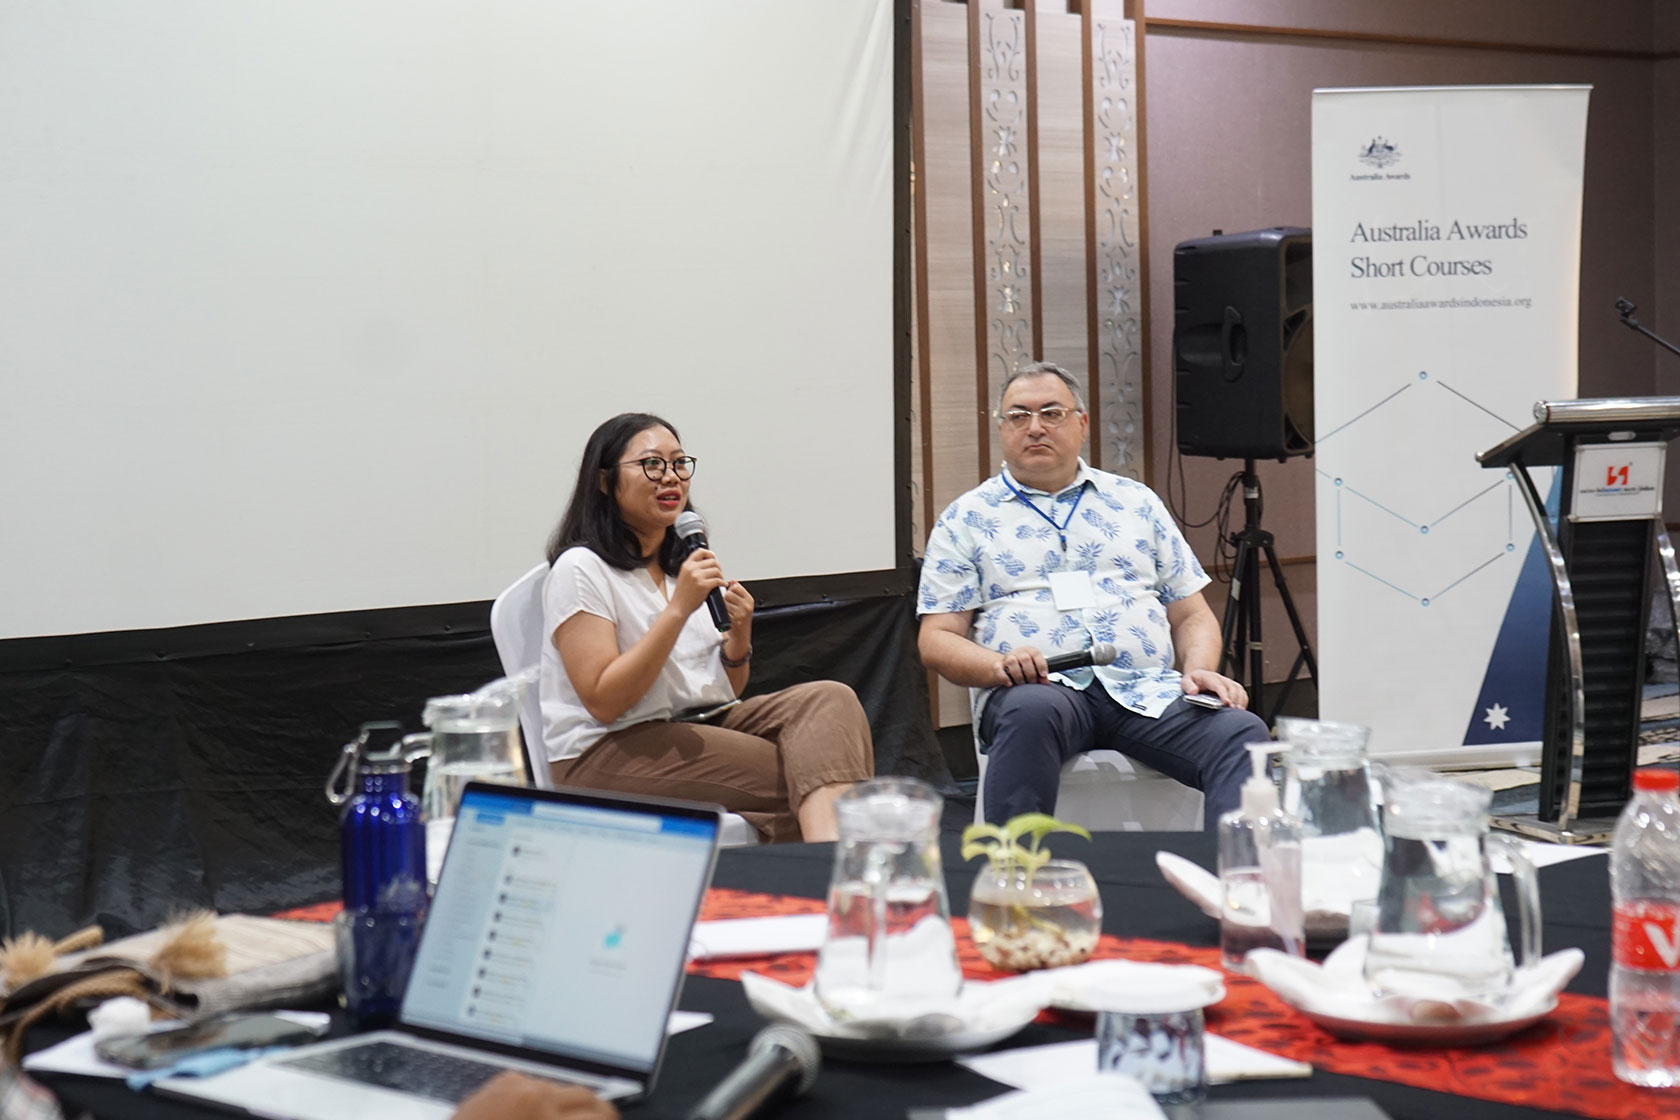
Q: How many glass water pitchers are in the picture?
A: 4